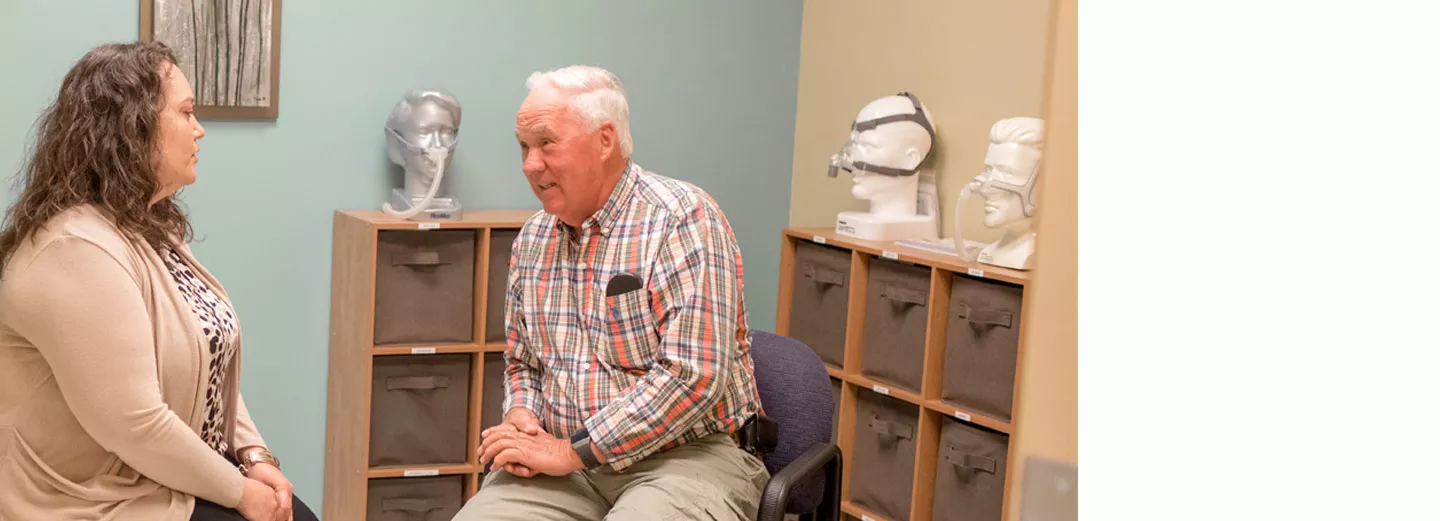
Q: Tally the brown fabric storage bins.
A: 11